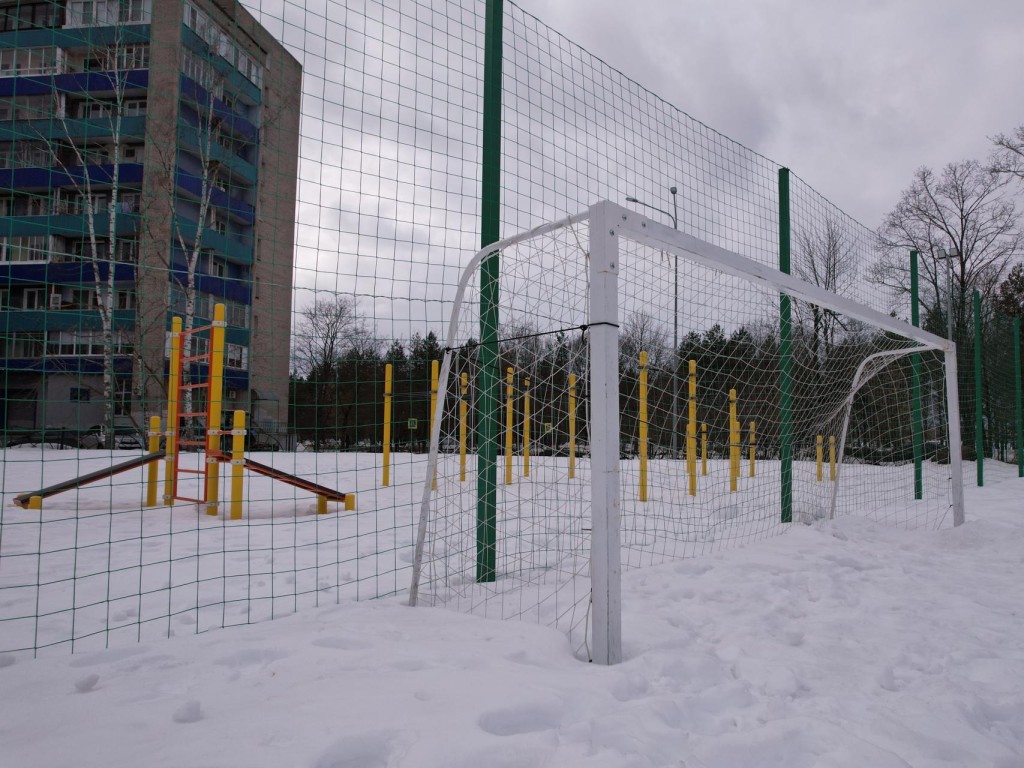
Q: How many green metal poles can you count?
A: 5